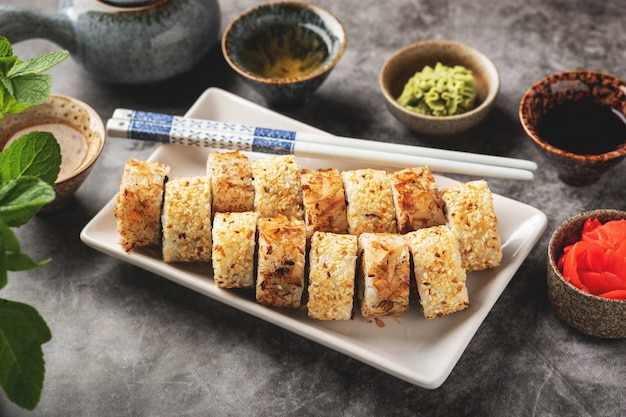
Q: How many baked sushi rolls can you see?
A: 13